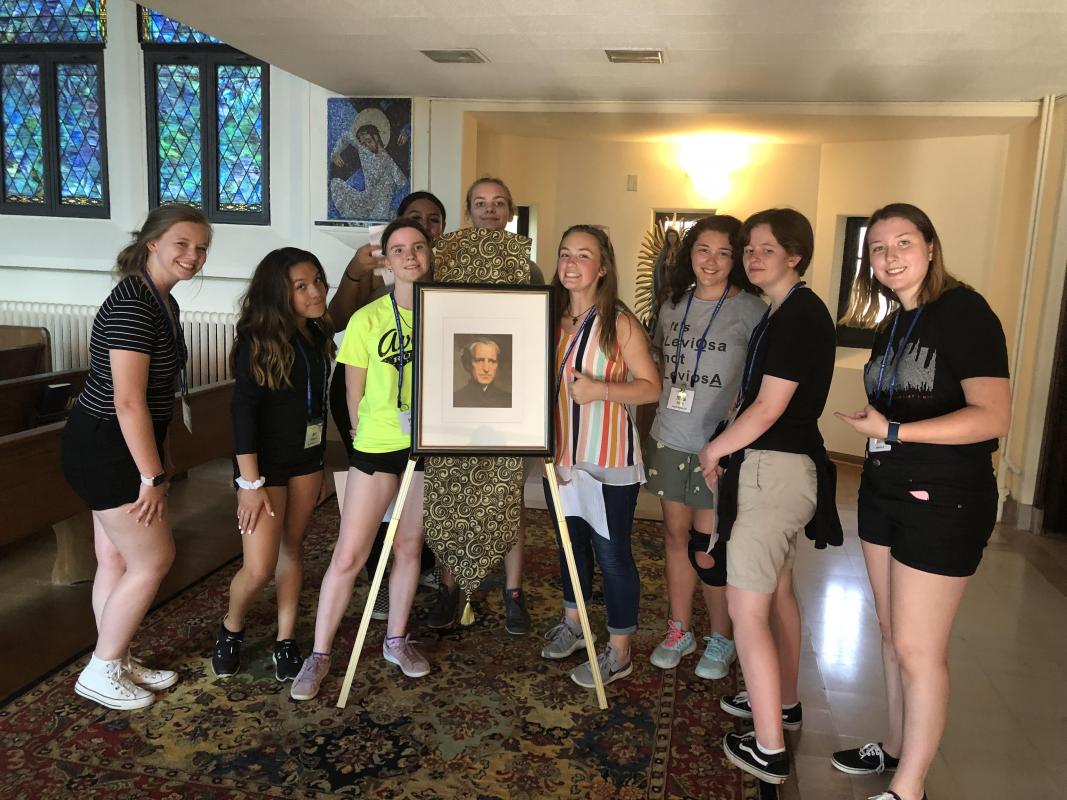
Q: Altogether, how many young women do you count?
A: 9